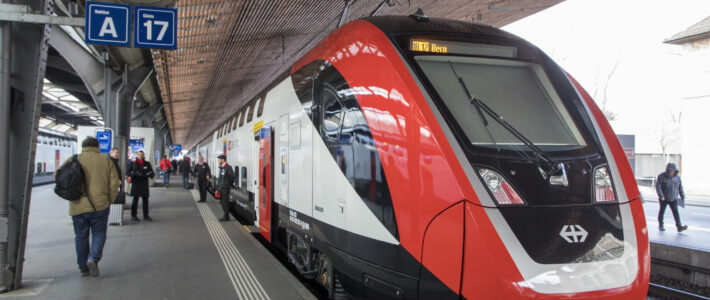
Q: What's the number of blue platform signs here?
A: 2